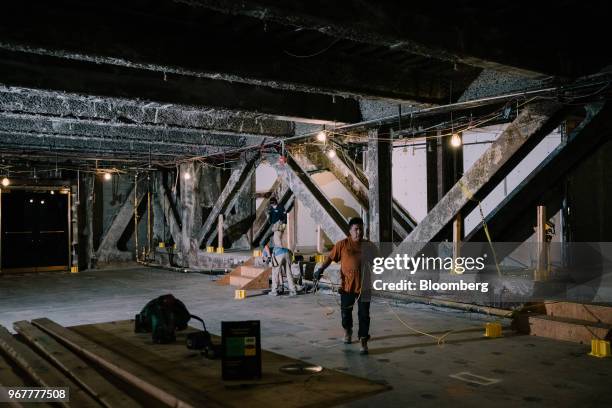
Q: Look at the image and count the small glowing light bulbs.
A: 6